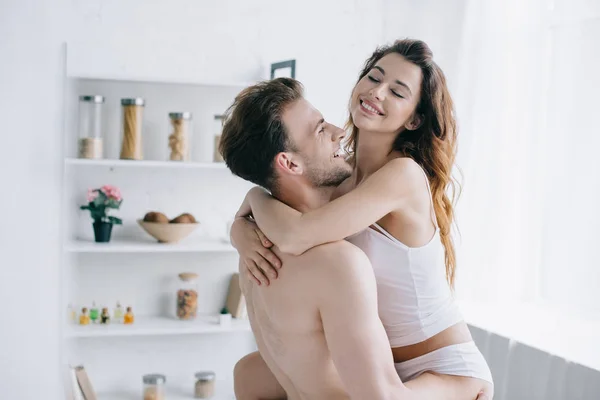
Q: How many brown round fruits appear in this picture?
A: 2